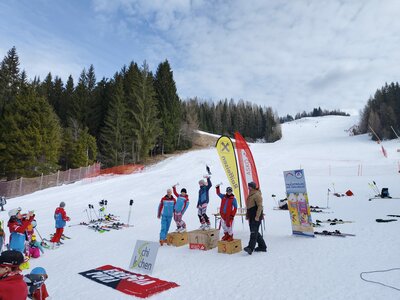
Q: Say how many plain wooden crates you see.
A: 3